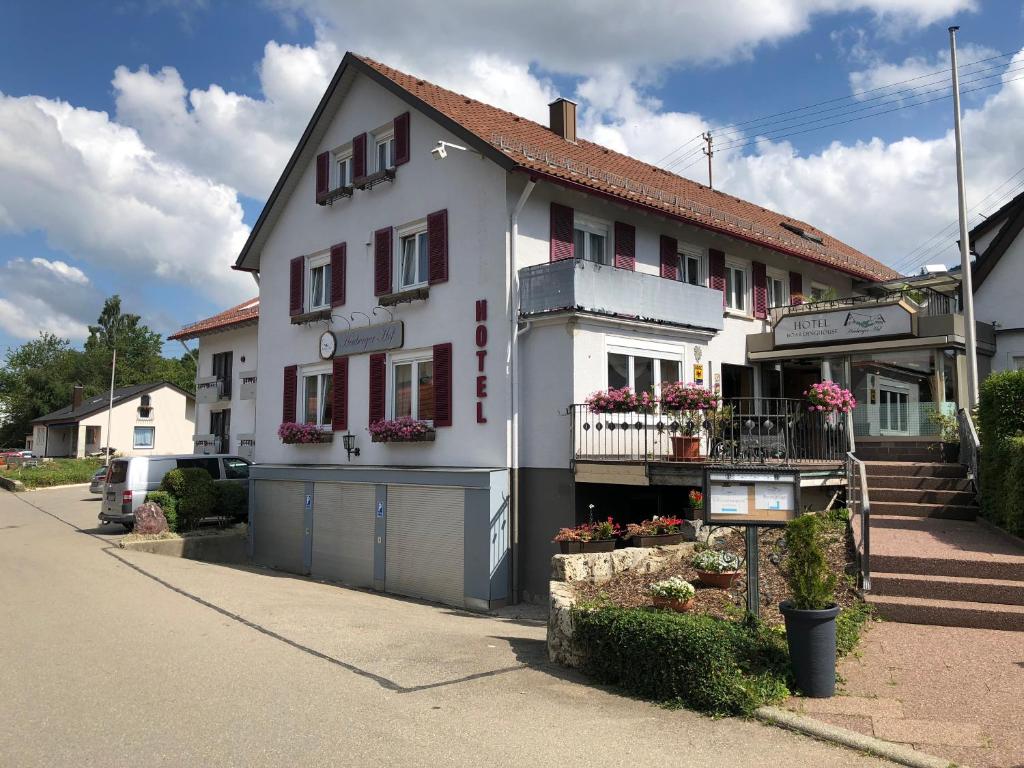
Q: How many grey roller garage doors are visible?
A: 3